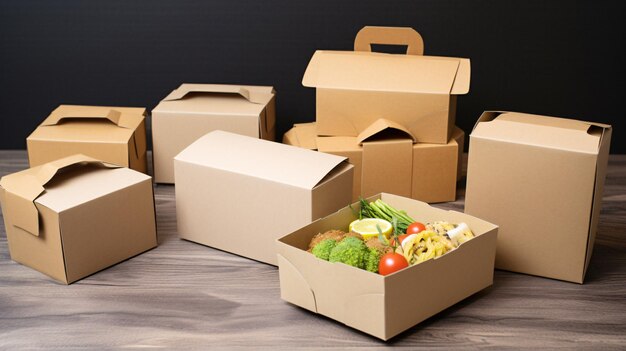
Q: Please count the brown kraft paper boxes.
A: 8